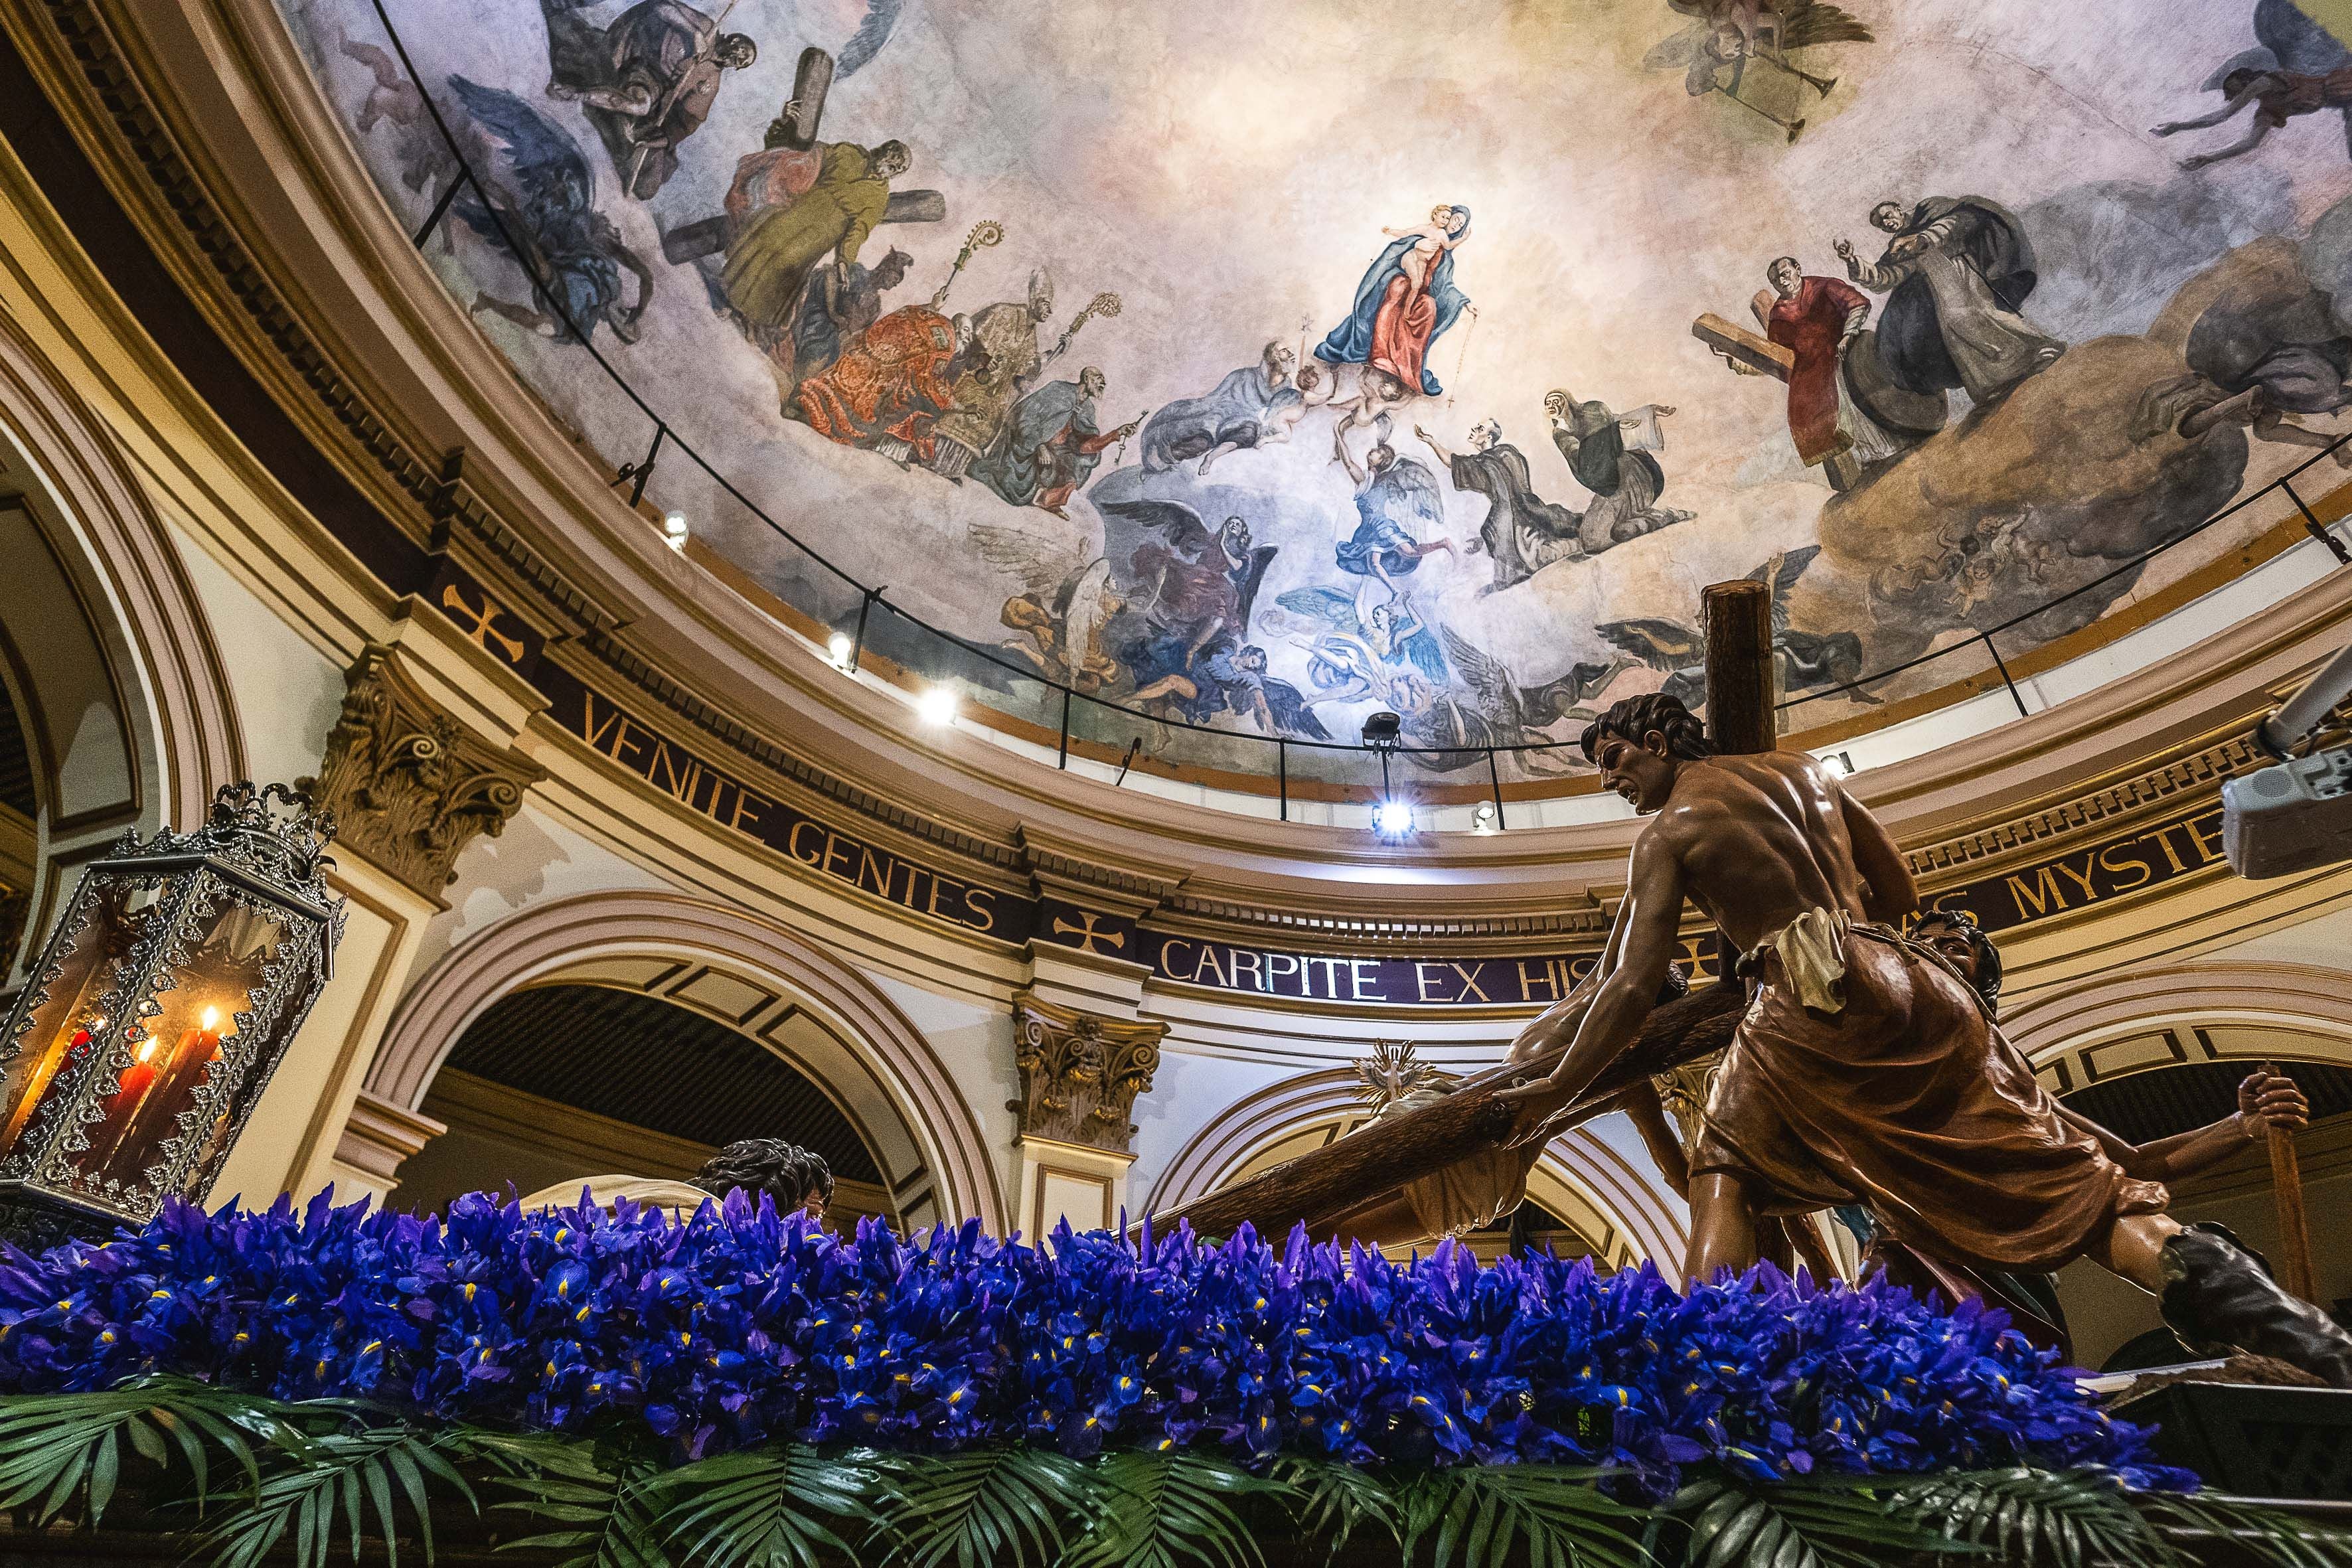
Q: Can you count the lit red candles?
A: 3